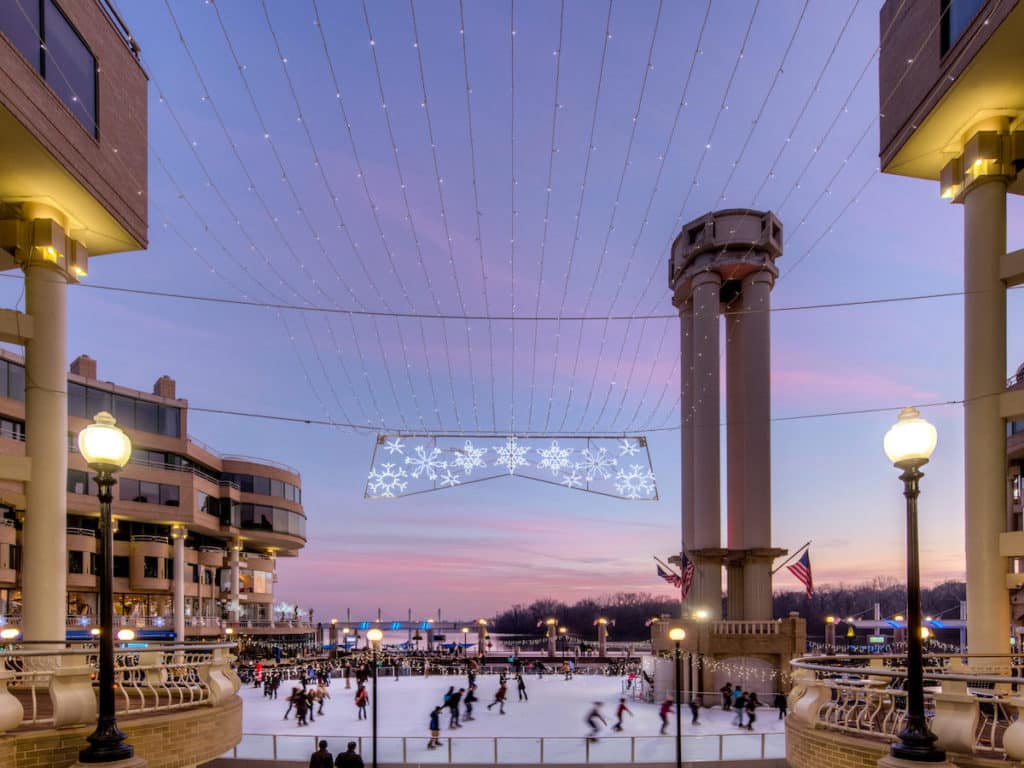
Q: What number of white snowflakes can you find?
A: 11